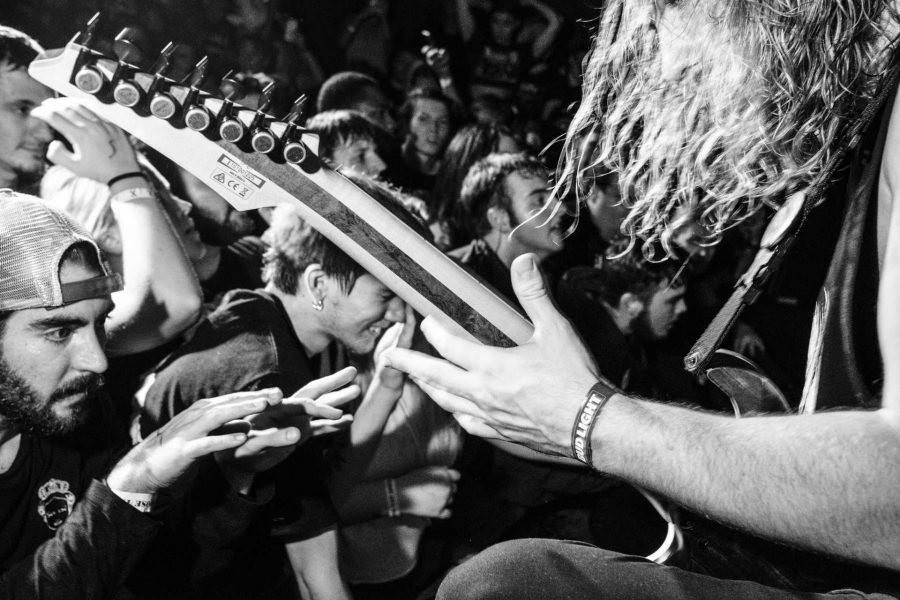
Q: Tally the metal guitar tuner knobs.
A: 7